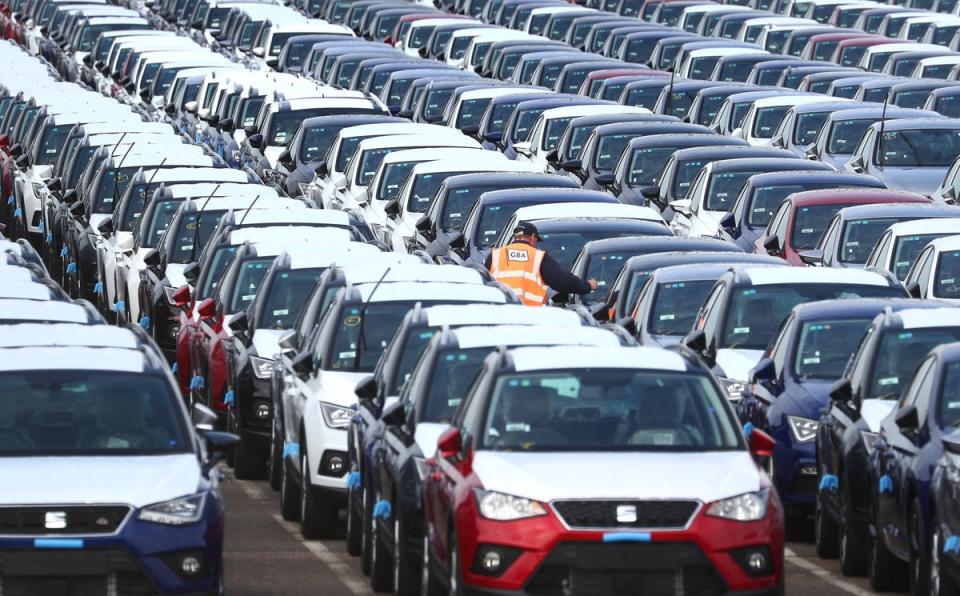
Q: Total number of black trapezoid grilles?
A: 2